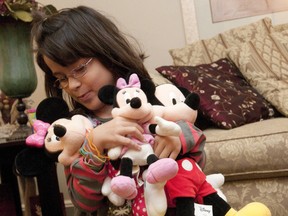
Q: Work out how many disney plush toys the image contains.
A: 3